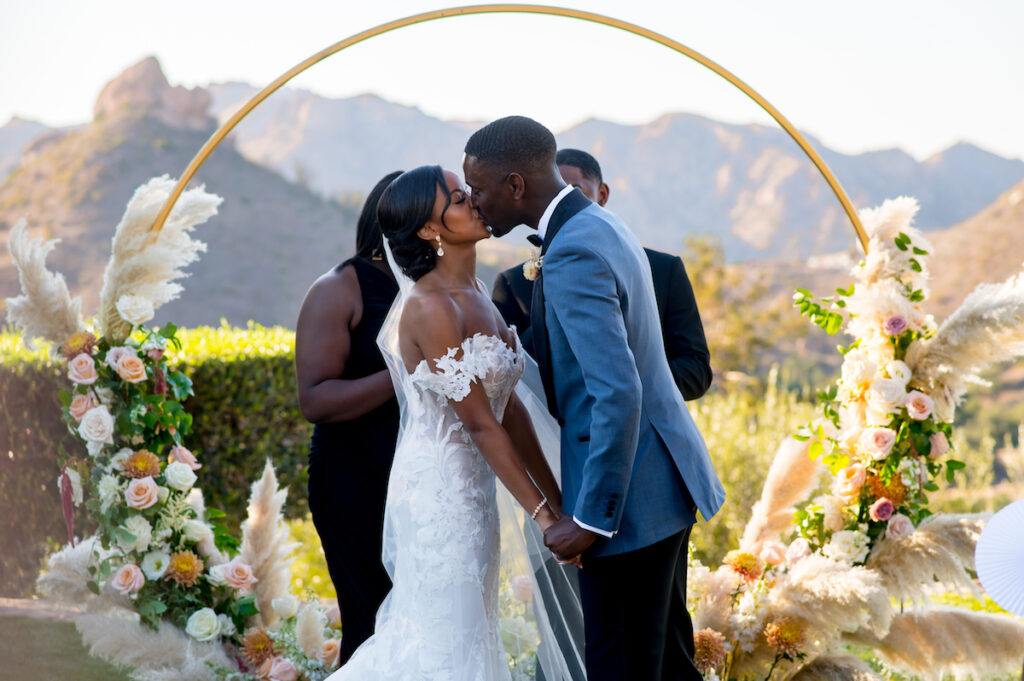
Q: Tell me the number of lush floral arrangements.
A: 2